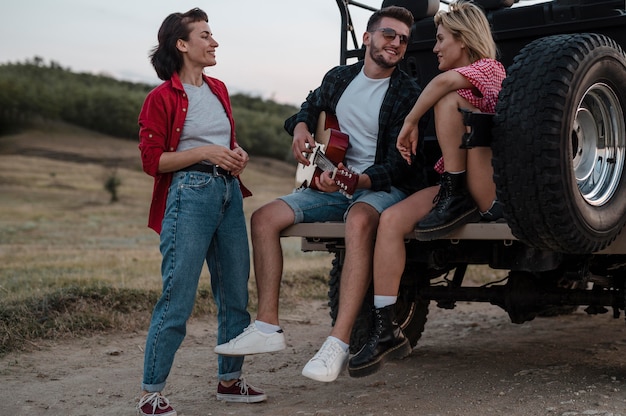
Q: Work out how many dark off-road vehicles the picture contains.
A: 1